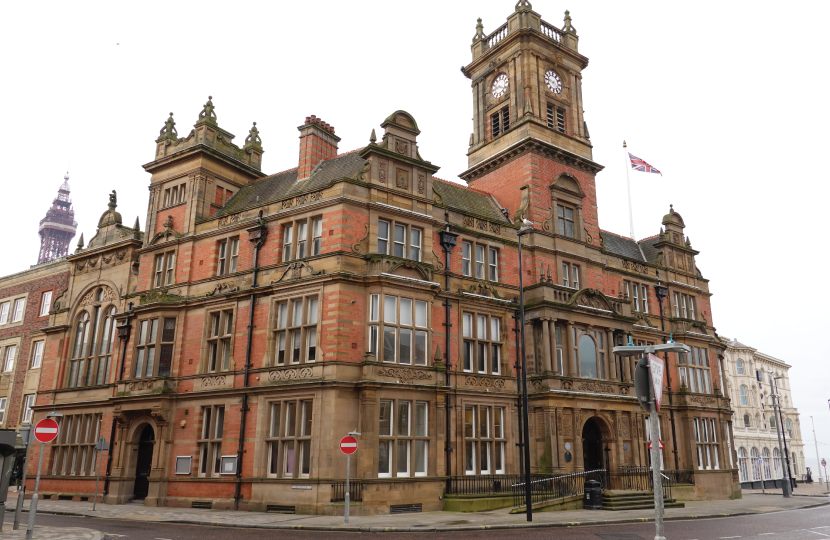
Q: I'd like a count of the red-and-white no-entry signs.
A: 2